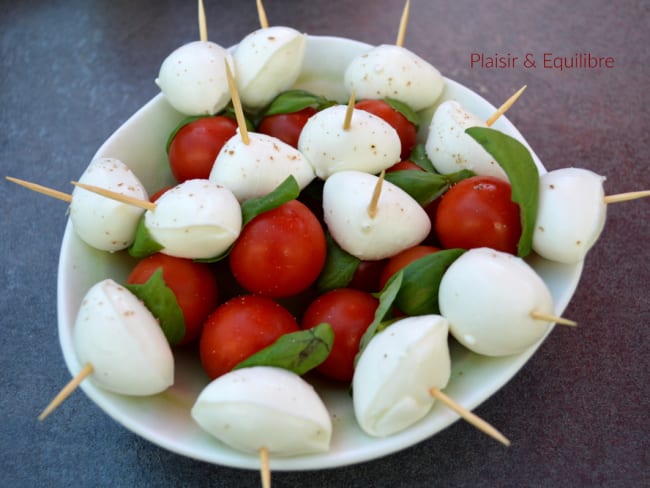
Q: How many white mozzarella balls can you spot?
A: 14